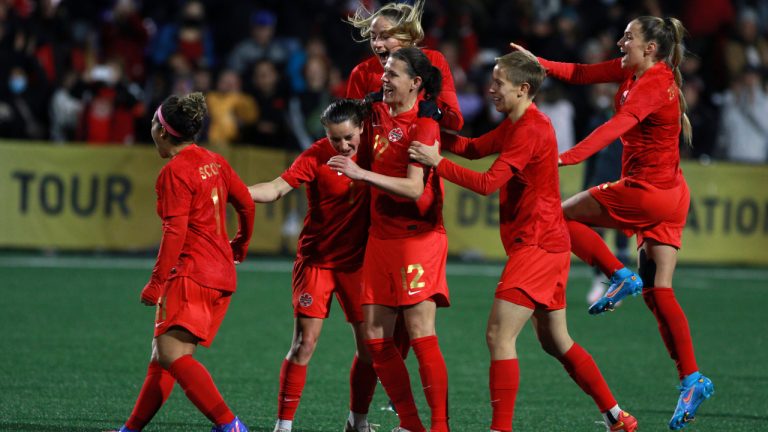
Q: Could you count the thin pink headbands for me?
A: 1